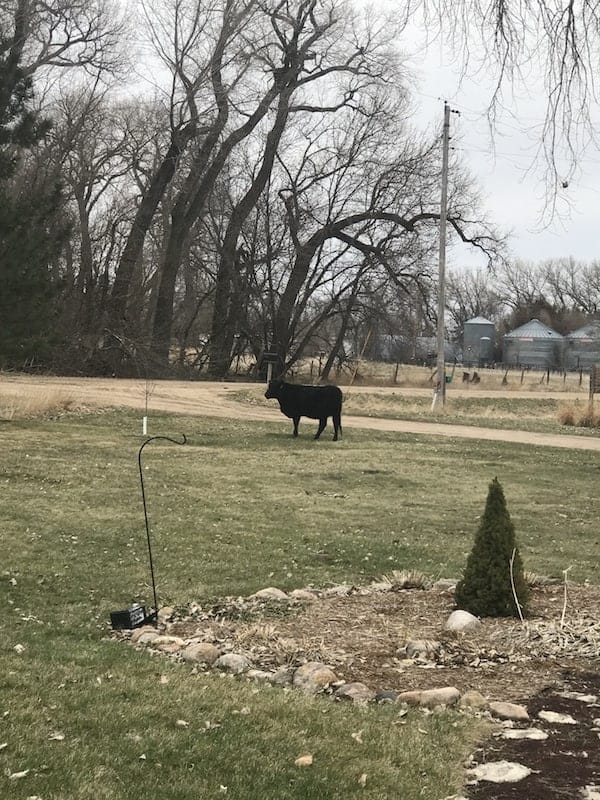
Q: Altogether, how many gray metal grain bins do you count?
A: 3